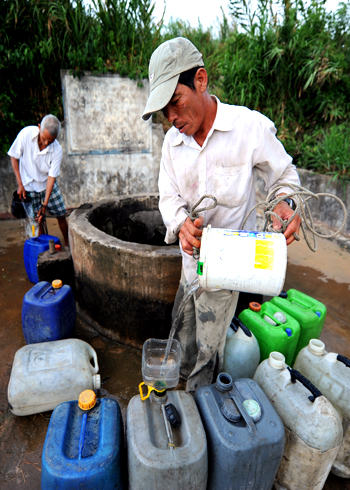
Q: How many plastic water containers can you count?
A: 11